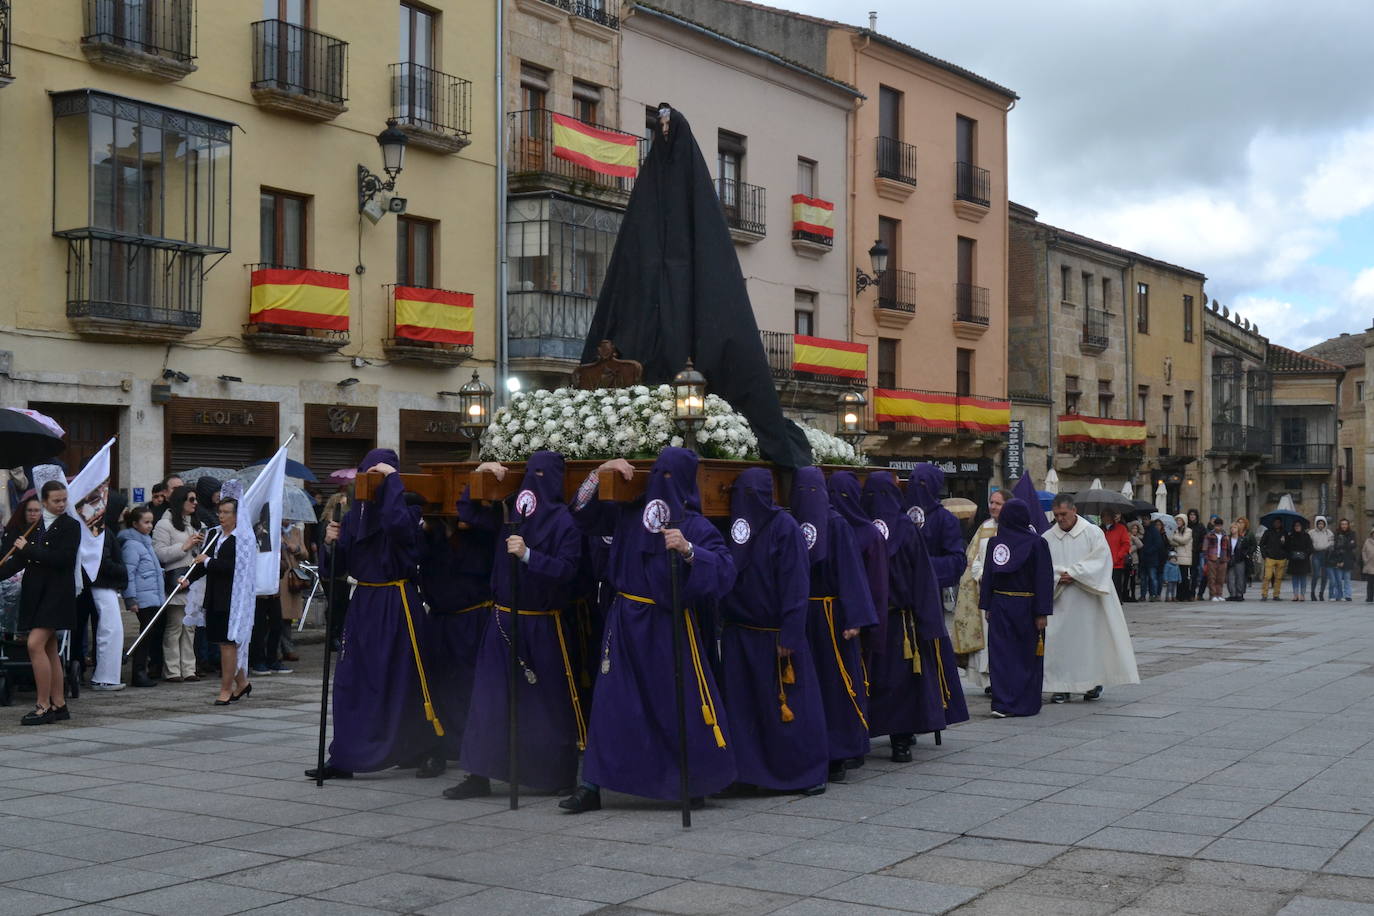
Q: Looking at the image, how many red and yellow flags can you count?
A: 7